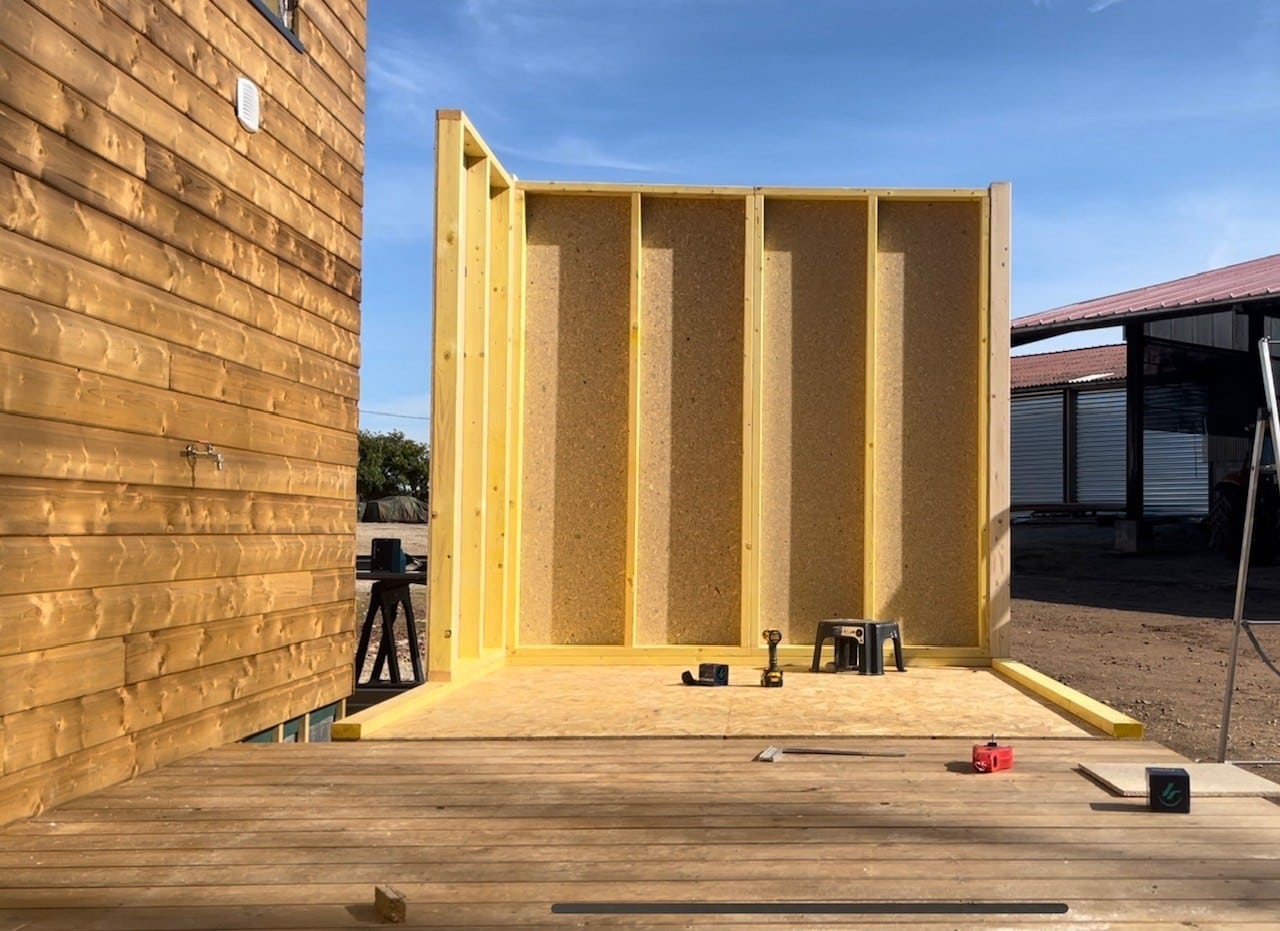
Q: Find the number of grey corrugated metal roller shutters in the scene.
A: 3